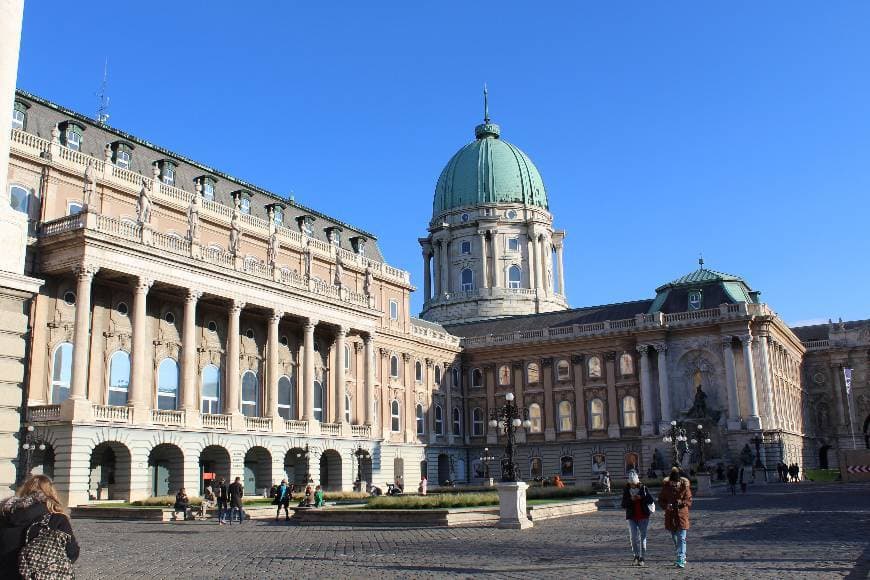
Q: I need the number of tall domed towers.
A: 1